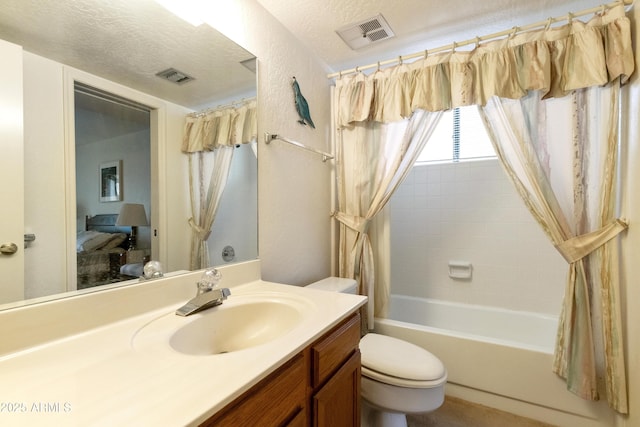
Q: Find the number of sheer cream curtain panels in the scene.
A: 2